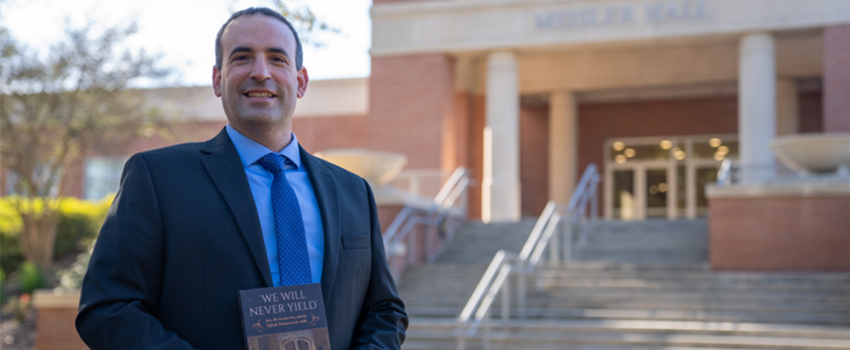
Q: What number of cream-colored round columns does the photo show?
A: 4